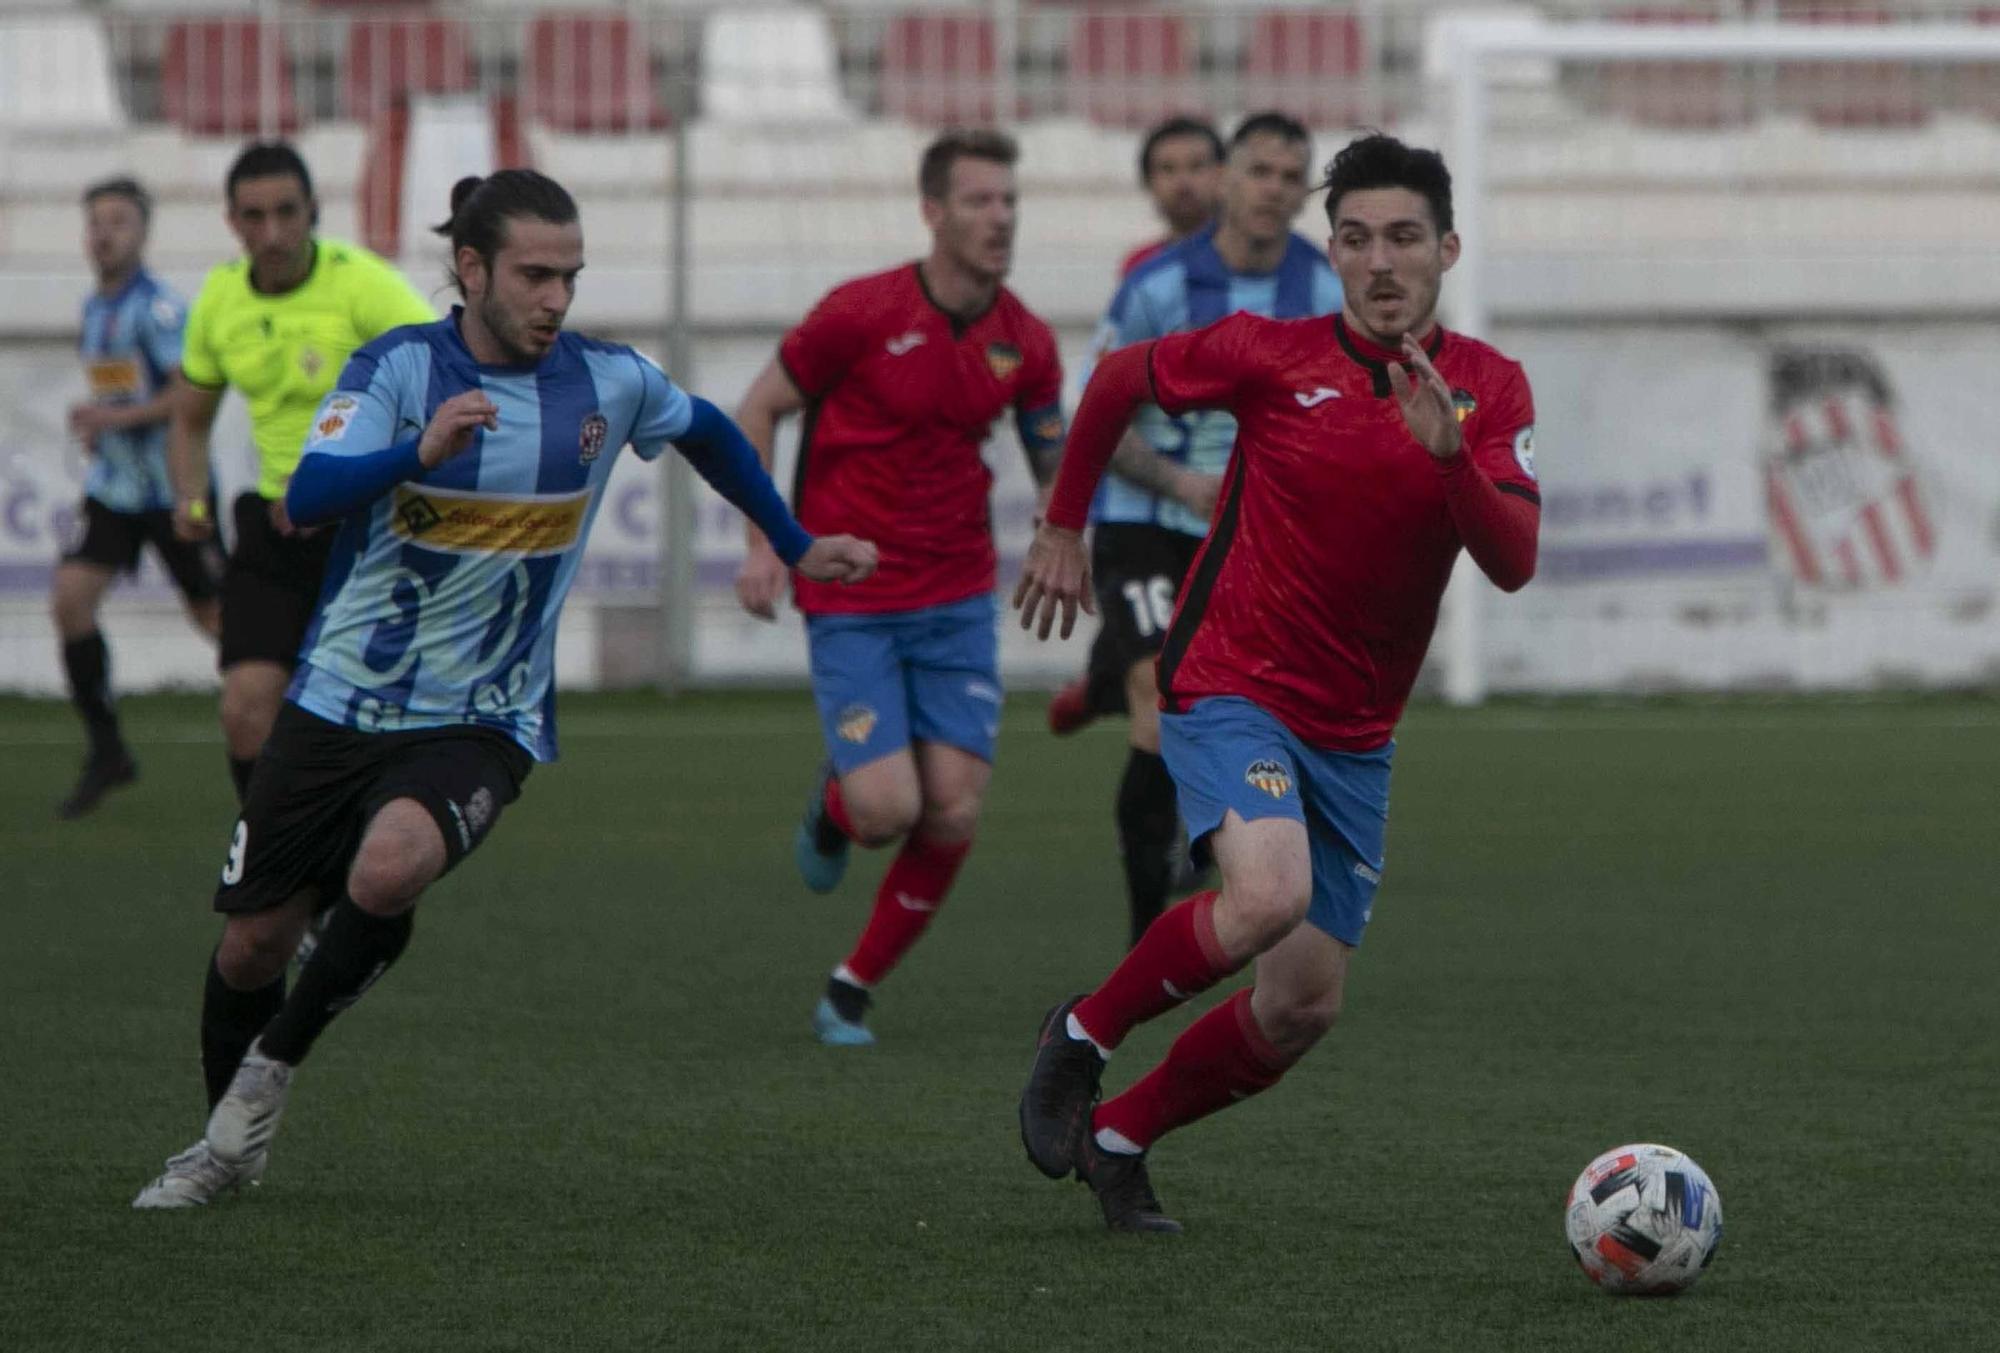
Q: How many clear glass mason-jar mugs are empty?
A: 0